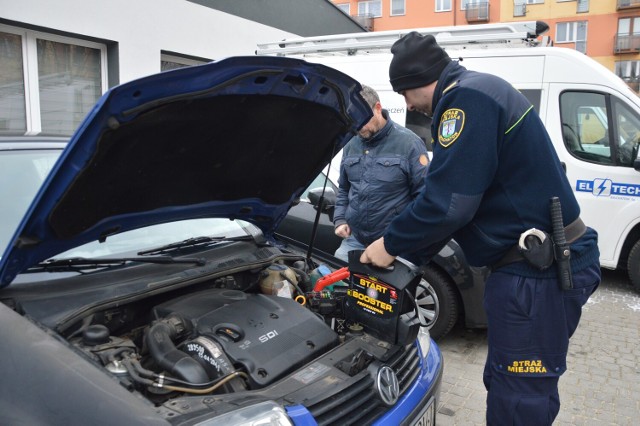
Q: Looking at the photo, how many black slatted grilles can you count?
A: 1